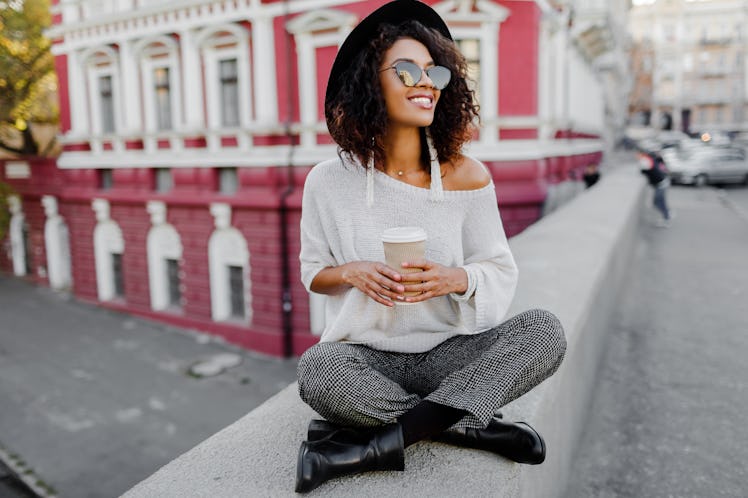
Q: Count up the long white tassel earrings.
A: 2